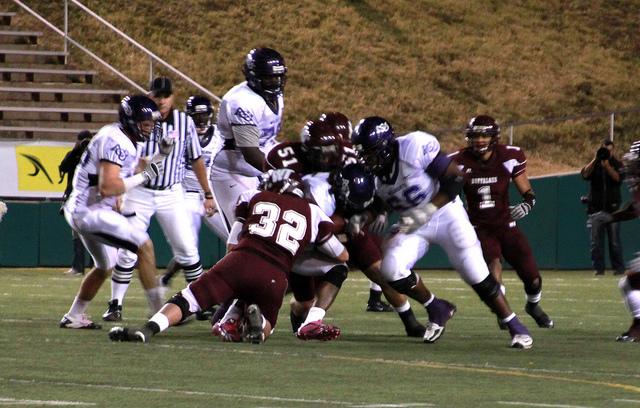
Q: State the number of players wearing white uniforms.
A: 5